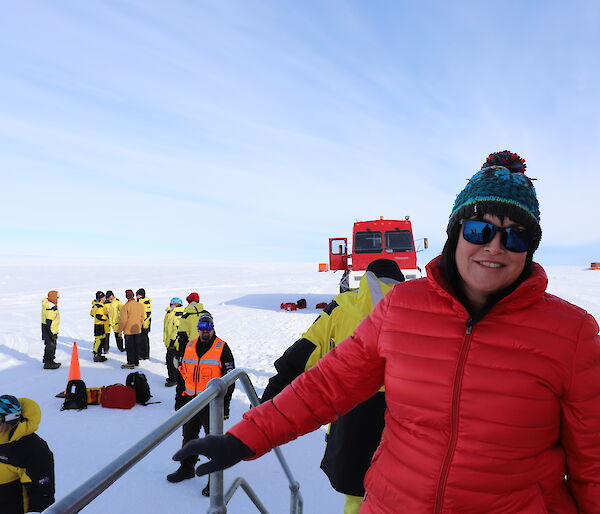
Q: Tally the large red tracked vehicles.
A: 1